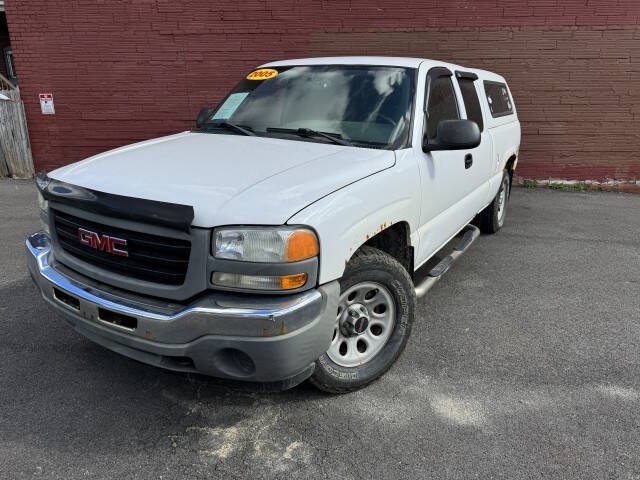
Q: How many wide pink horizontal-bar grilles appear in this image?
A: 0